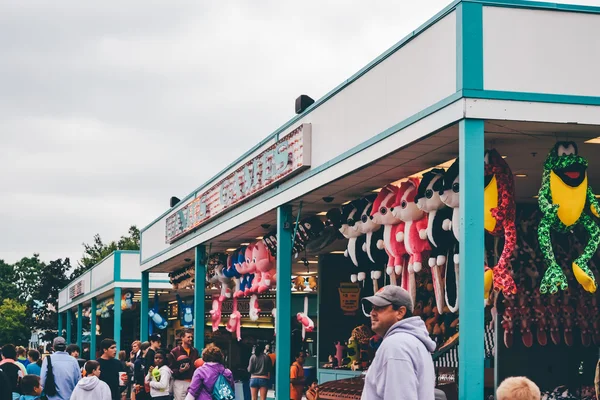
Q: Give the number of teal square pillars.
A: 9